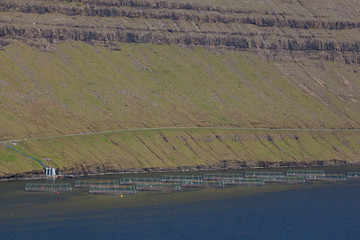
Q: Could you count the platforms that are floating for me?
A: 14